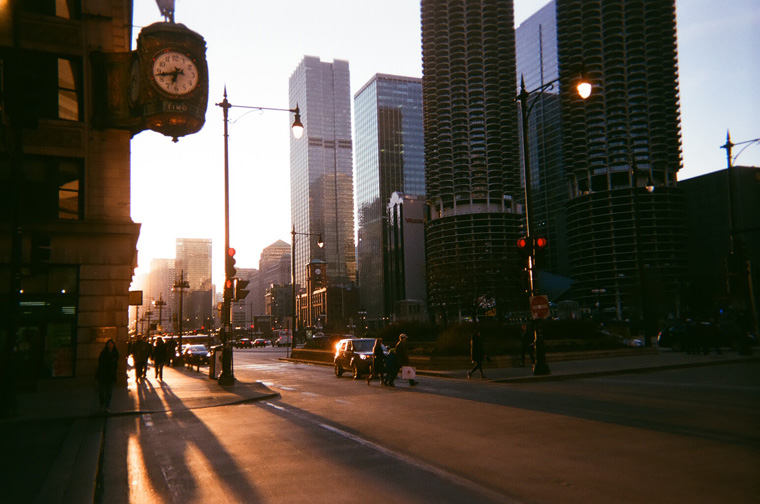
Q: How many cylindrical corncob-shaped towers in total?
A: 2